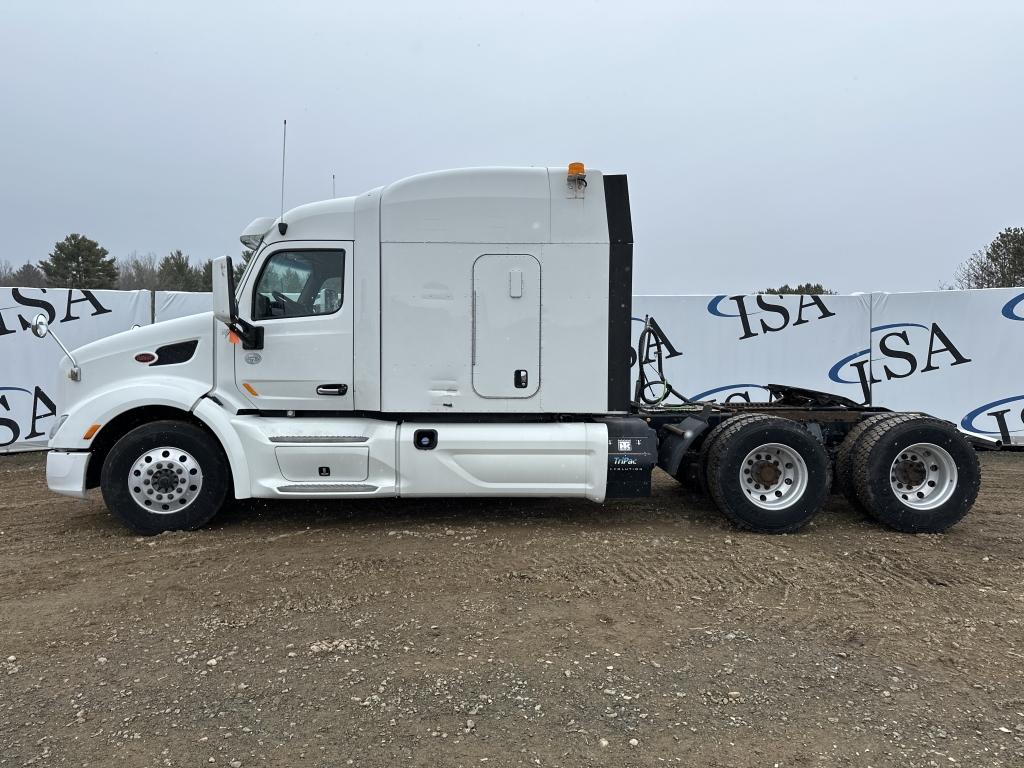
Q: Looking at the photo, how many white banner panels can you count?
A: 4